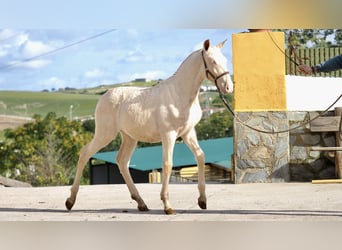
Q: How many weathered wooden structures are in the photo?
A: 1